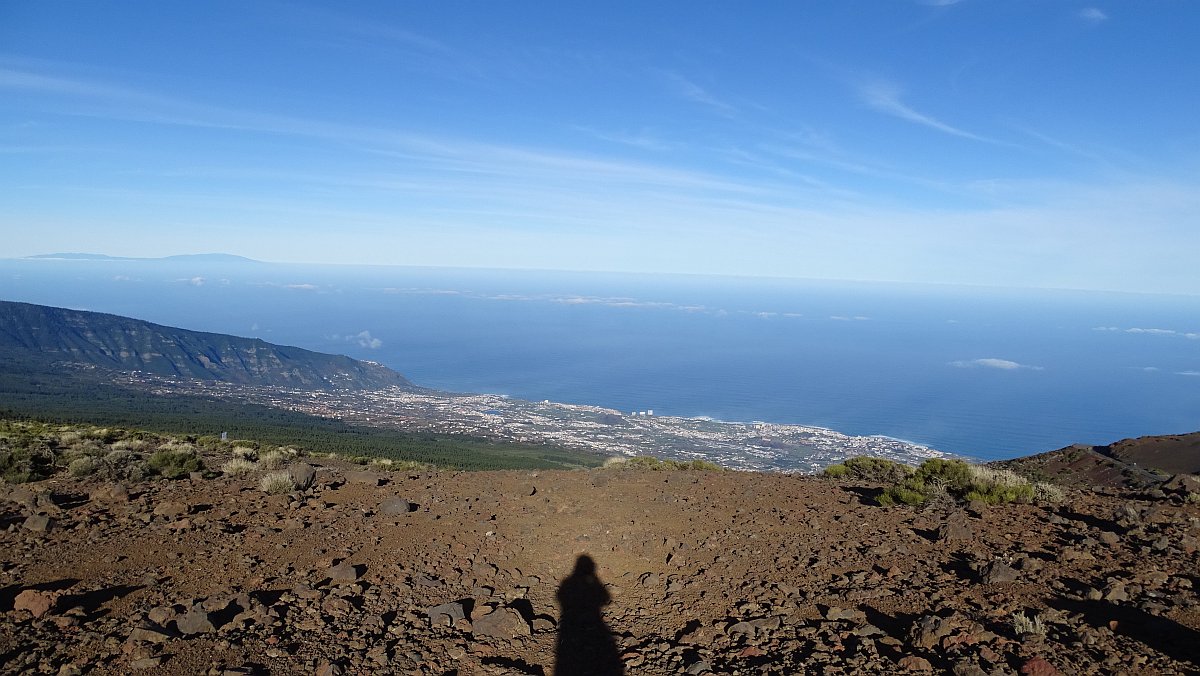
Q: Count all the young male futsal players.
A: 0